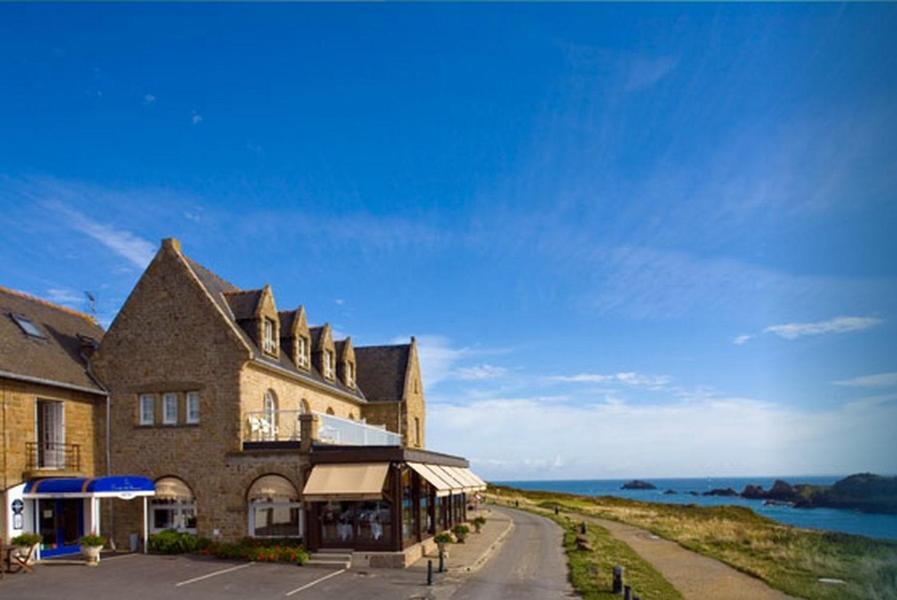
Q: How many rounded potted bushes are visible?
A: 5